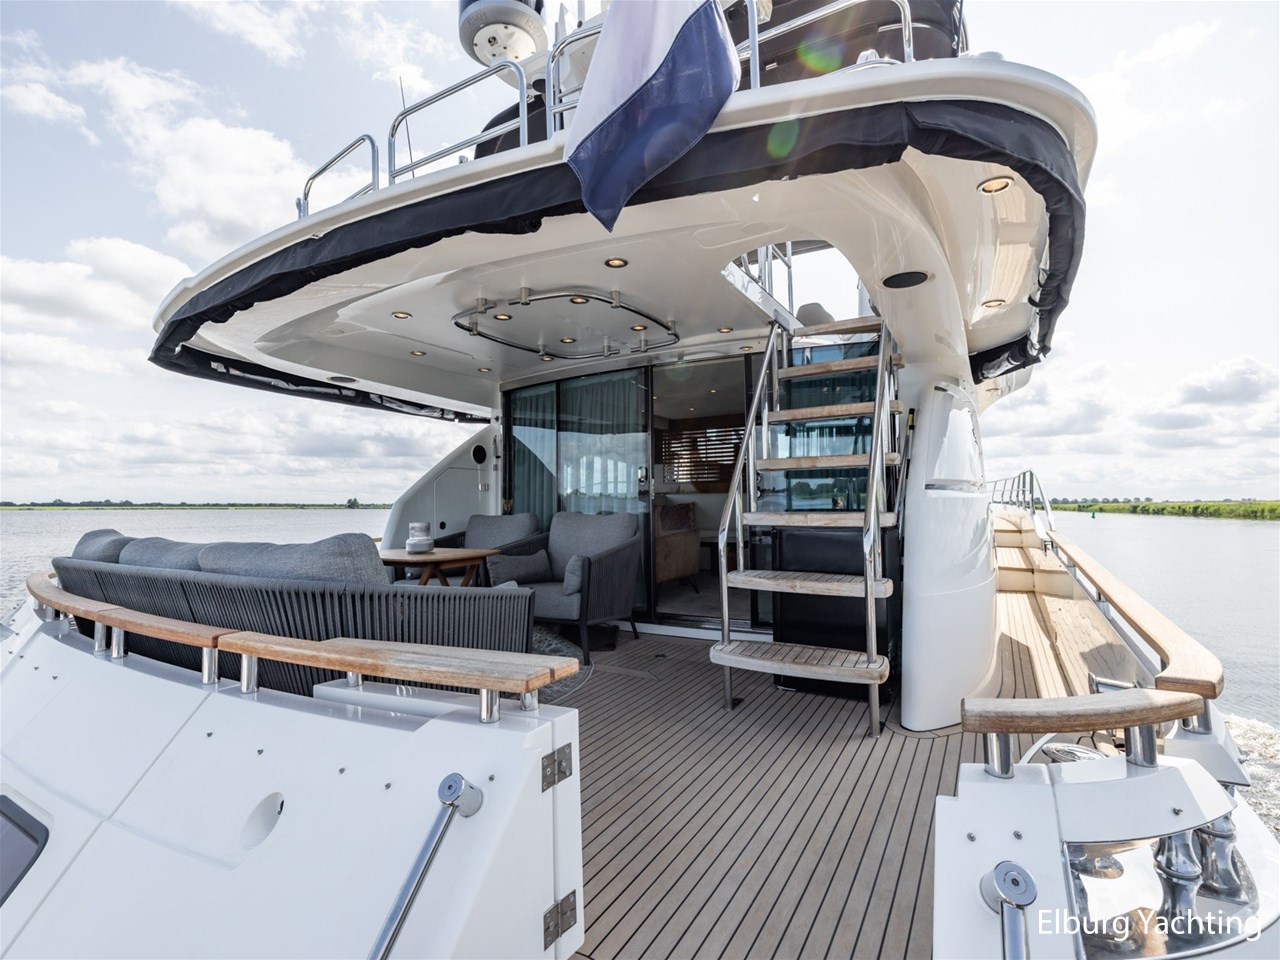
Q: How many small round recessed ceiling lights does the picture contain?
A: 13